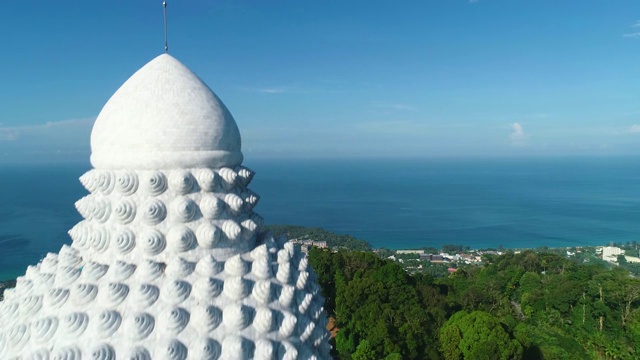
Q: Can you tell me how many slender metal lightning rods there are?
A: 1